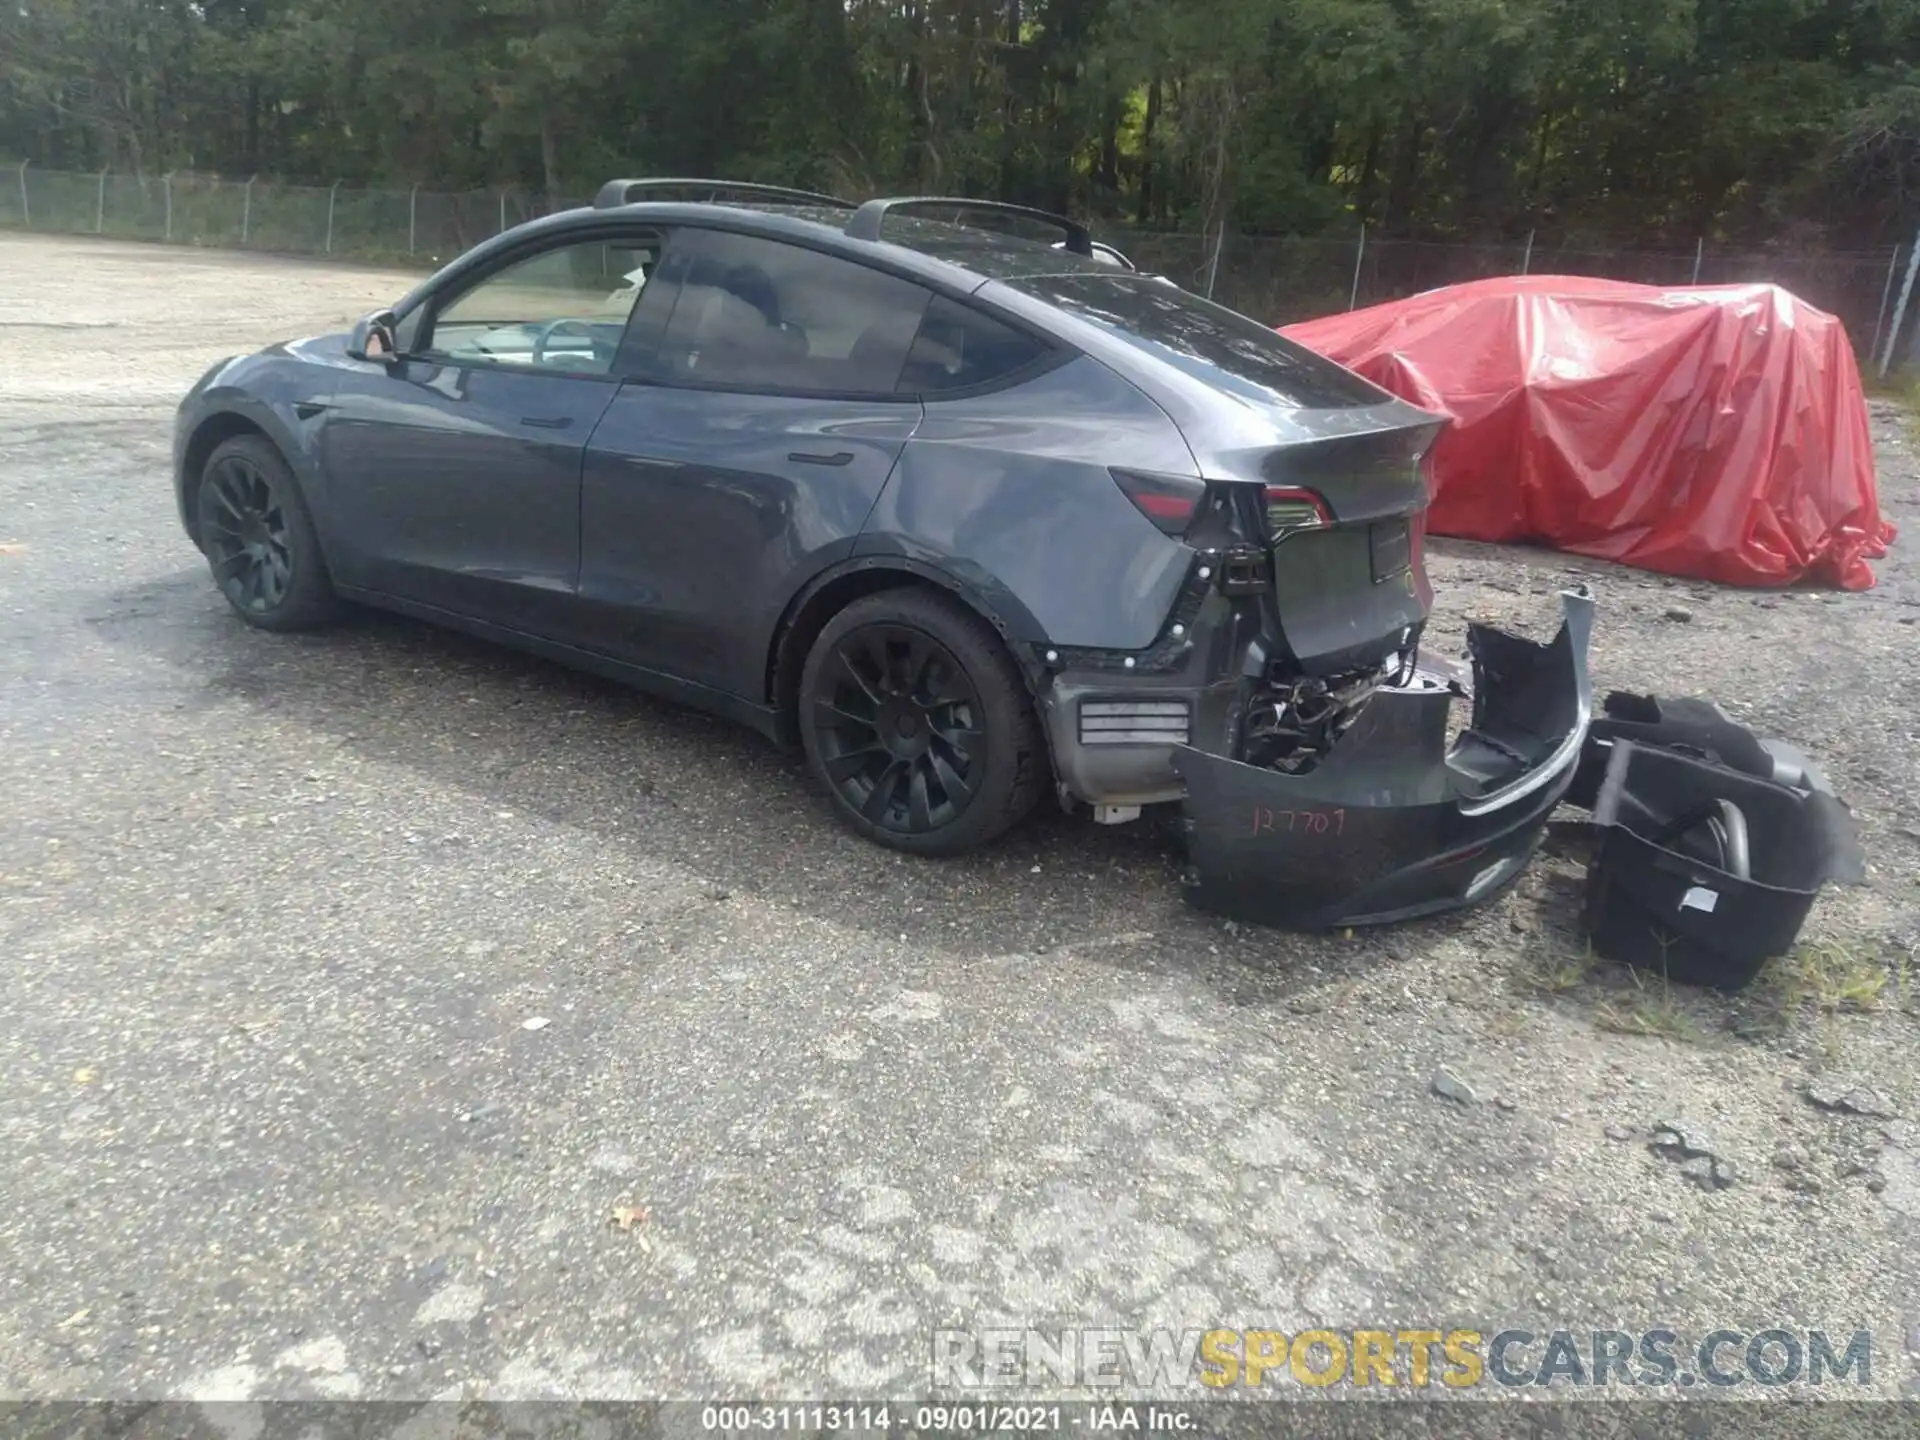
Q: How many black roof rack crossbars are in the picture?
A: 2